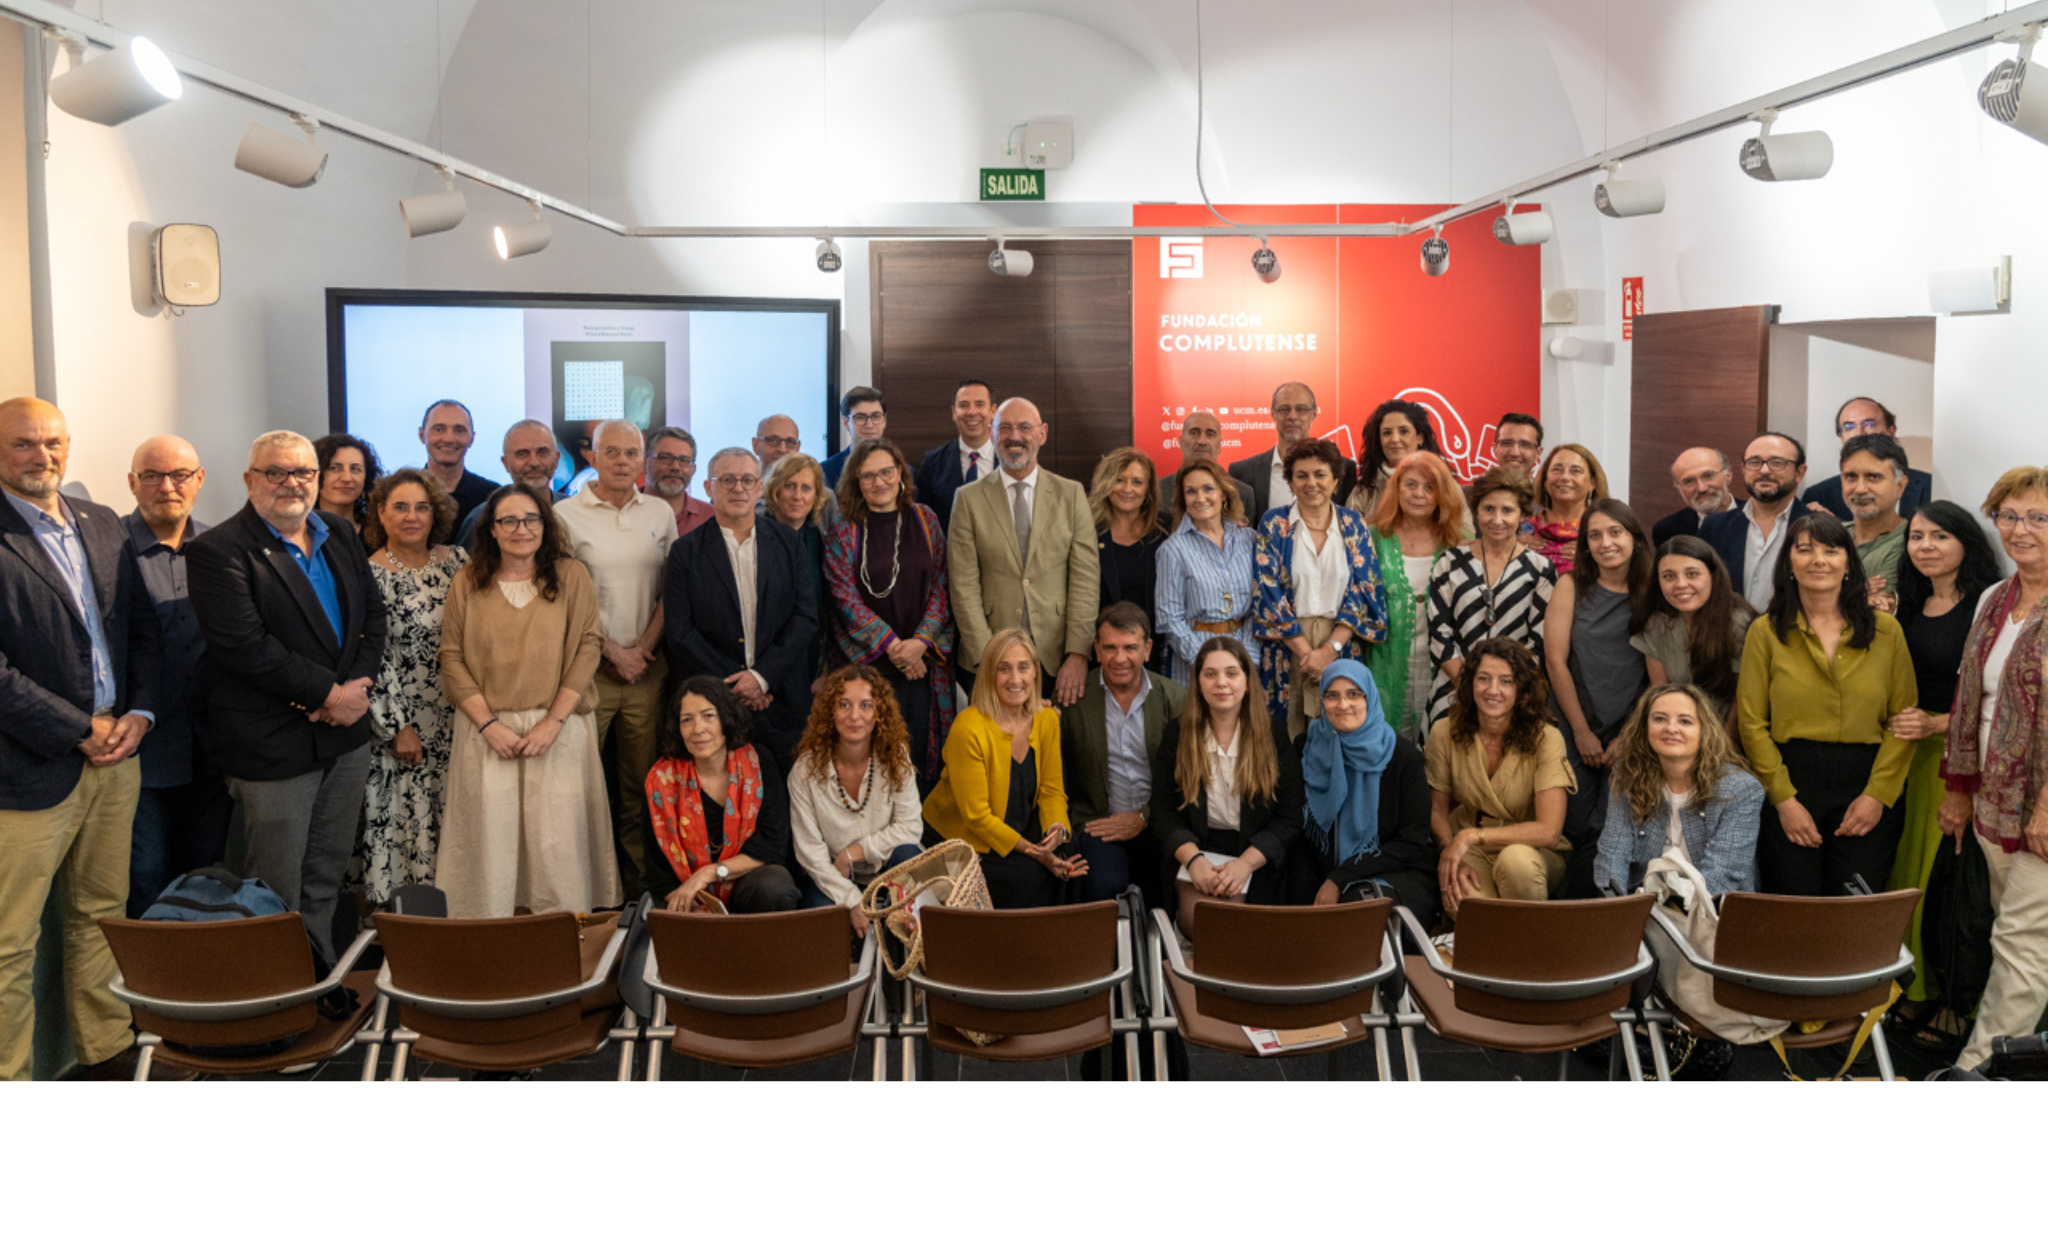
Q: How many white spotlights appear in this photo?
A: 12